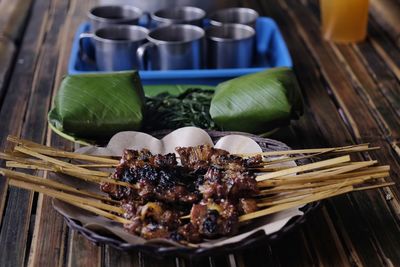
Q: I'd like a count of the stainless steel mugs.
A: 6